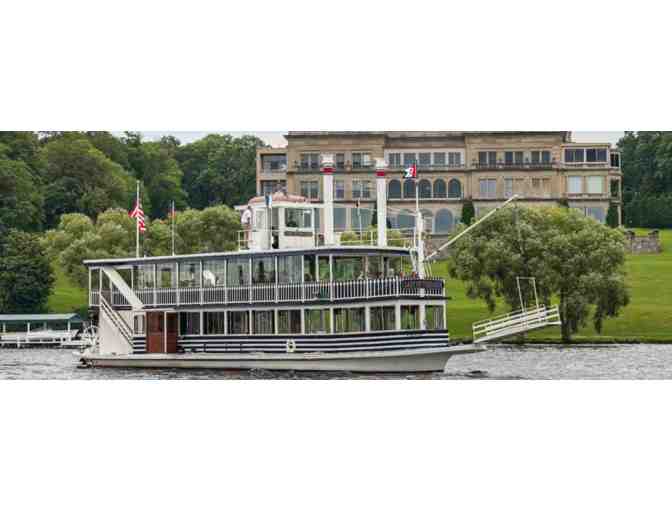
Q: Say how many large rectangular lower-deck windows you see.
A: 10